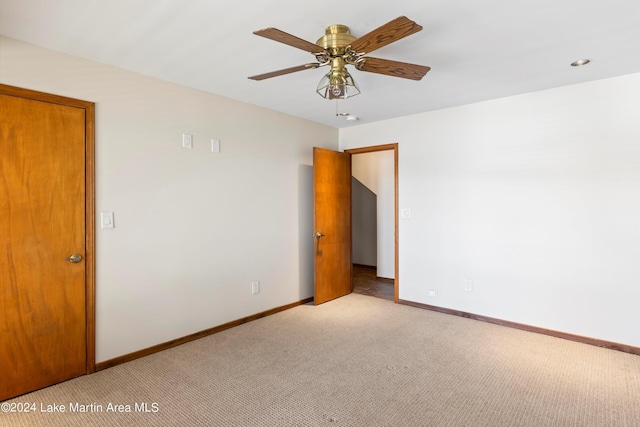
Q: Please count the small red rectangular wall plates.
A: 0